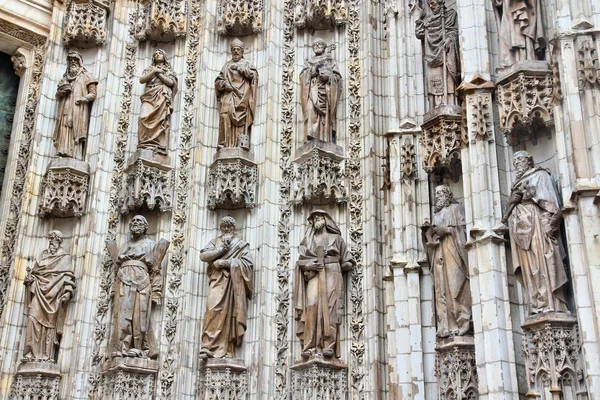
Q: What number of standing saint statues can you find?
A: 12